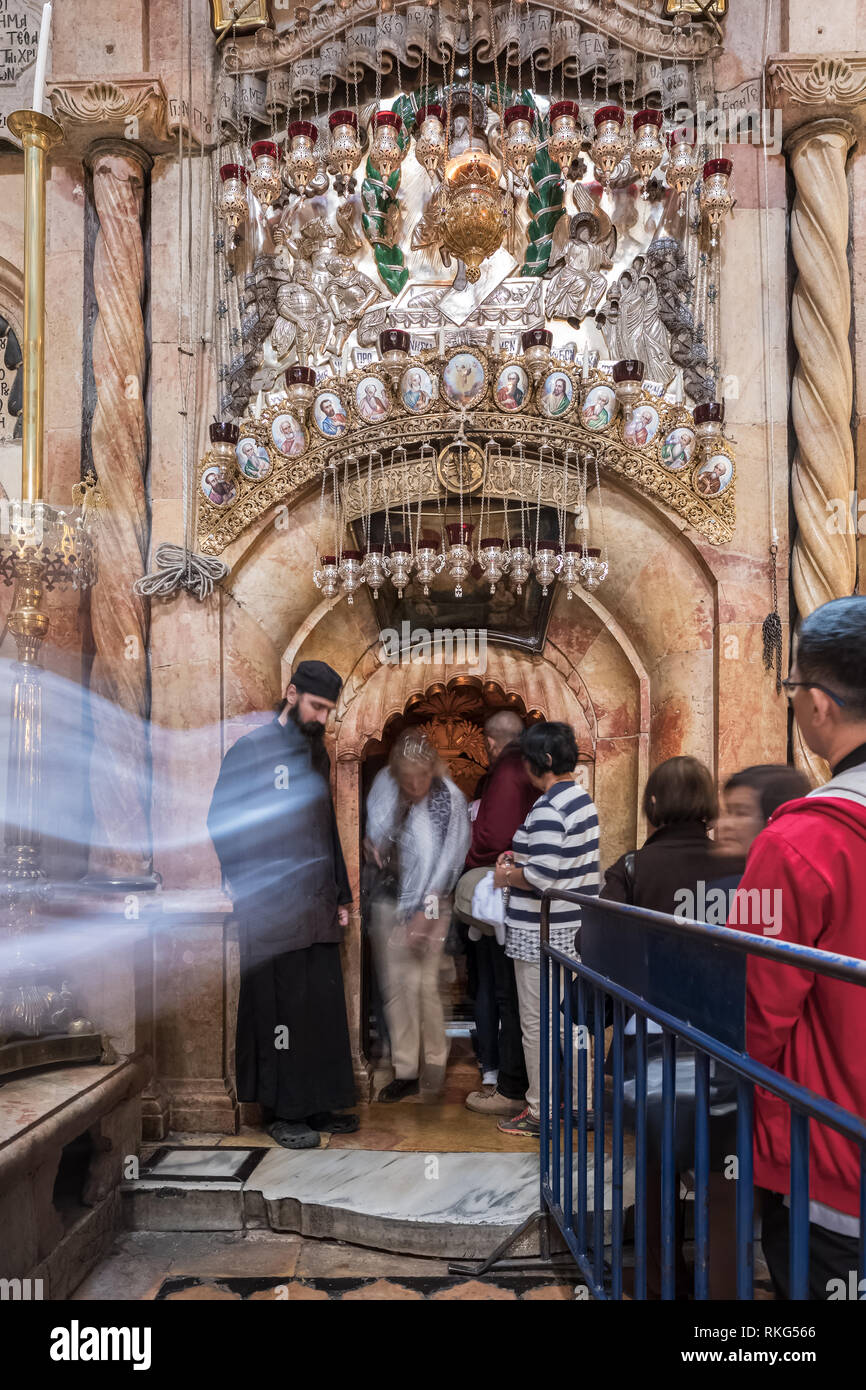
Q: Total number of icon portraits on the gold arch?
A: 13